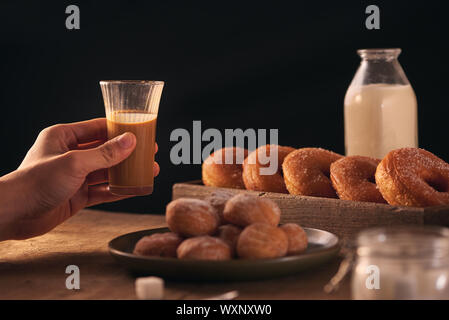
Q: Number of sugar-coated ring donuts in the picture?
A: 5